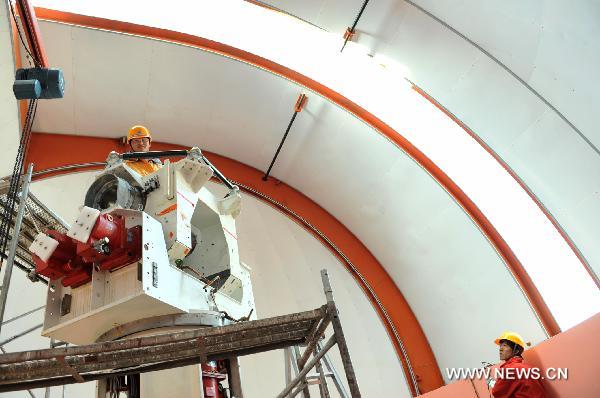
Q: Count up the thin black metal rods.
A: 2